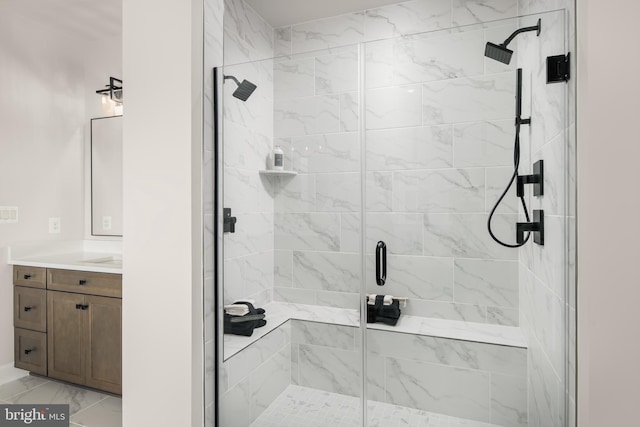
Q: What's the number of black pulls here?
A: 6